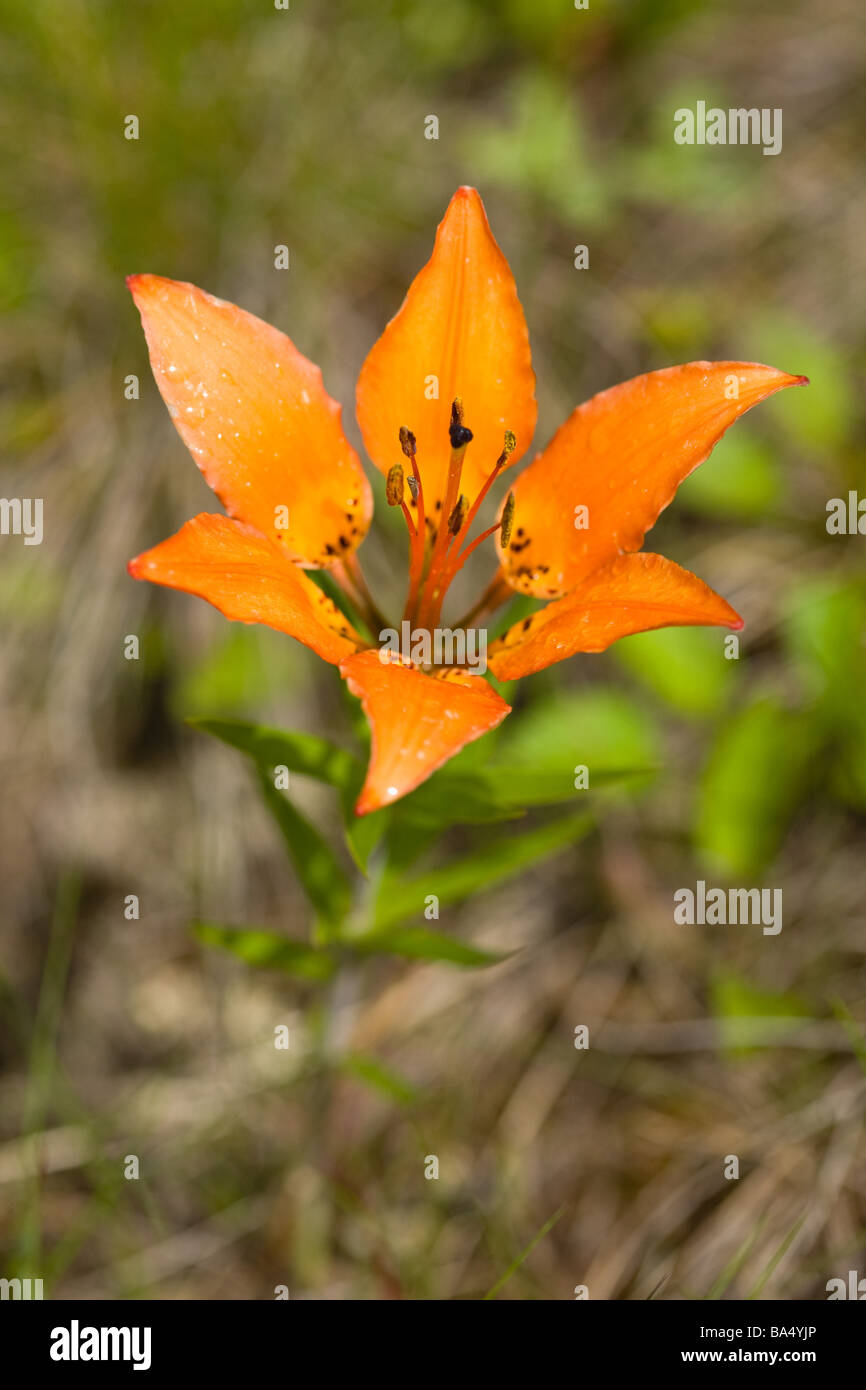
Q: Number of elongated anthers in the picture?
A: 6